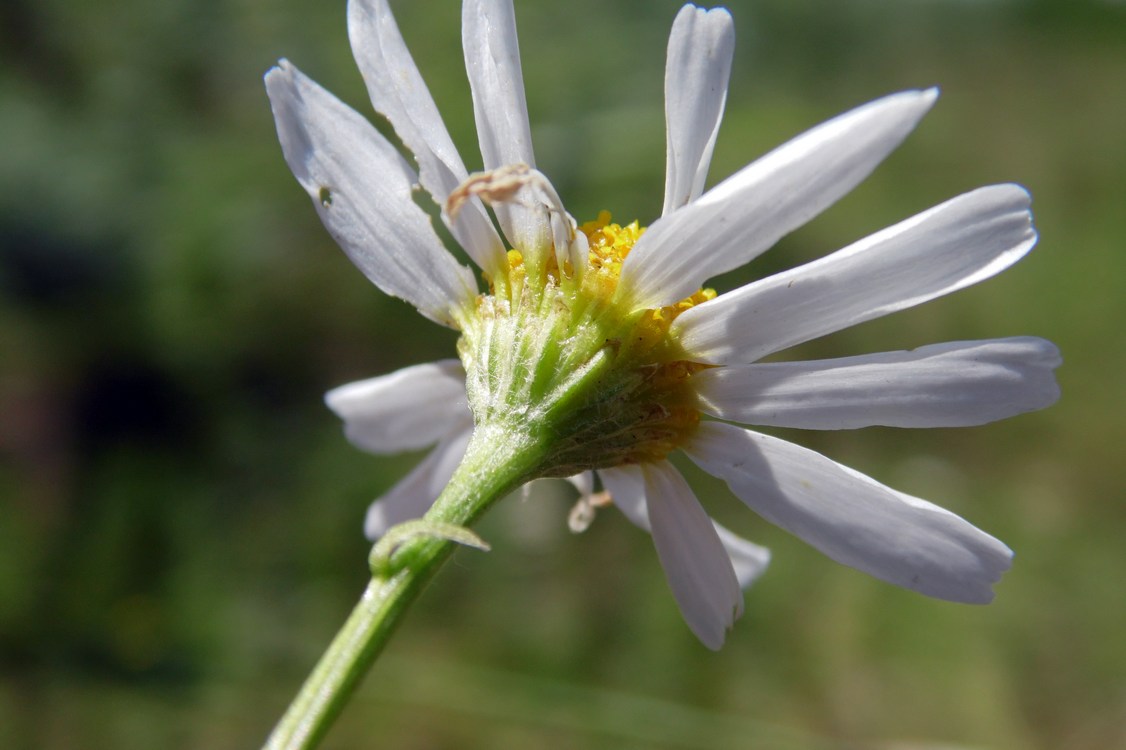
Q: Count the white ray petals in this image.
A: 12